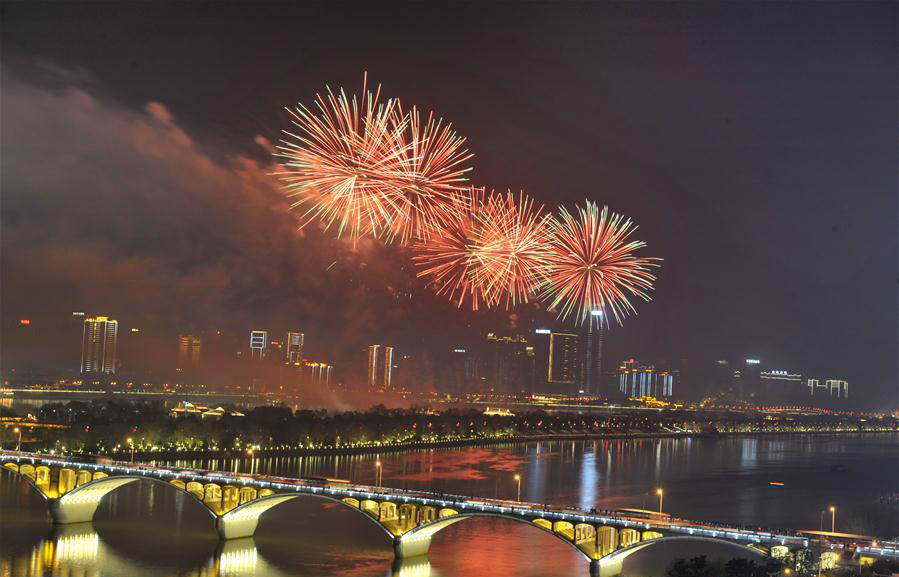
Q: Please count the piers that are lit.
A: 4